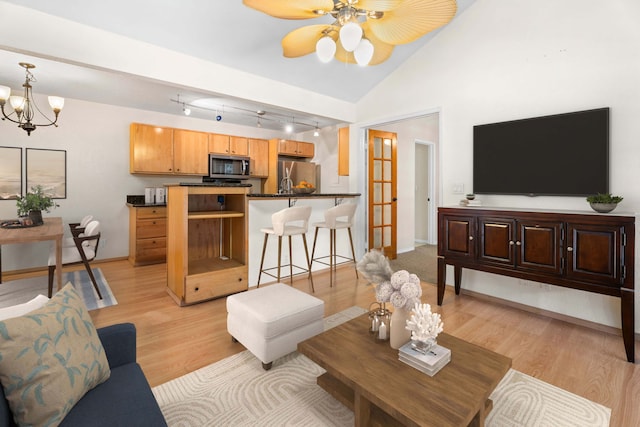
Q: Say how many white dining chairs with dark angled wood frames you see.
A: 2